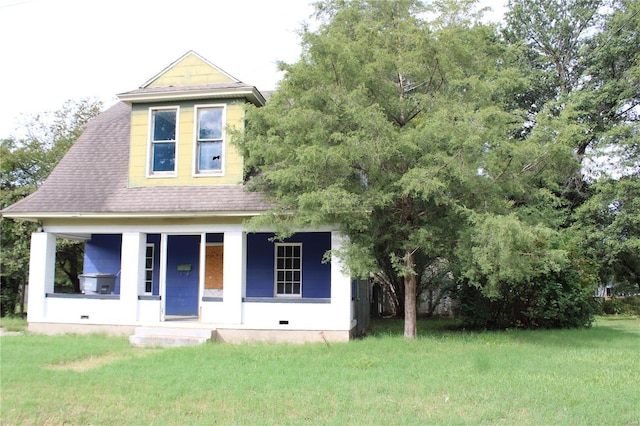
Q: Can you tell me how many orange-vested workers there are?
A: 0